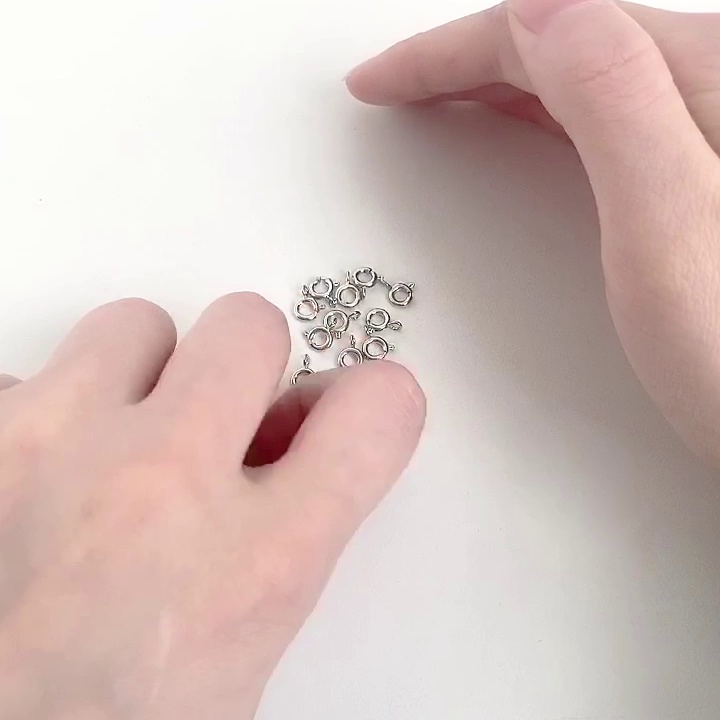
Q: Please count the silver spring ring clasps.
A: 11